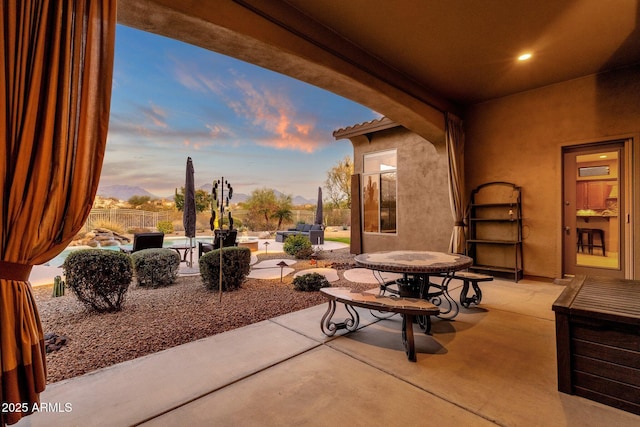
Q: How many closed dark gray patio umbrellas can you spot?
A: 2